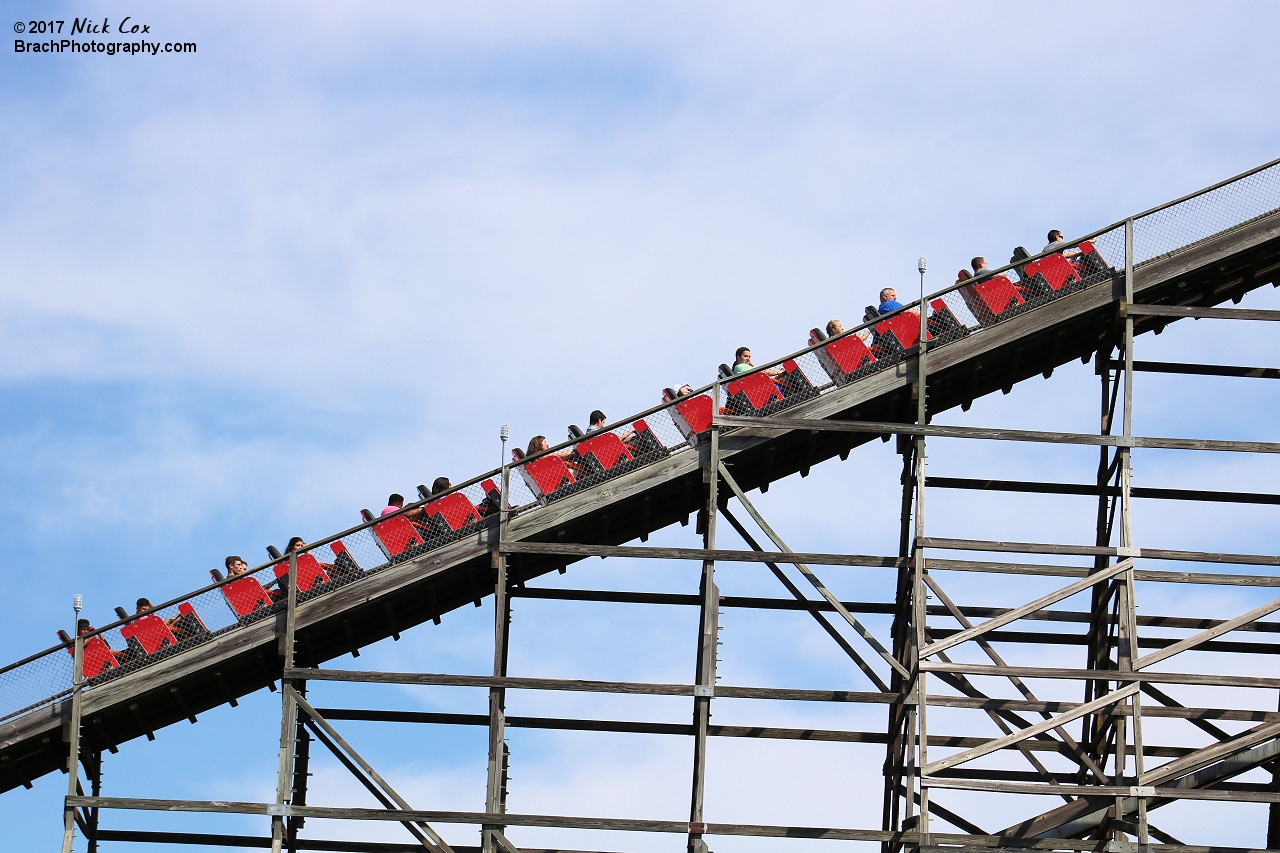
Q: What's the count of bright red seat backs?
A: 14